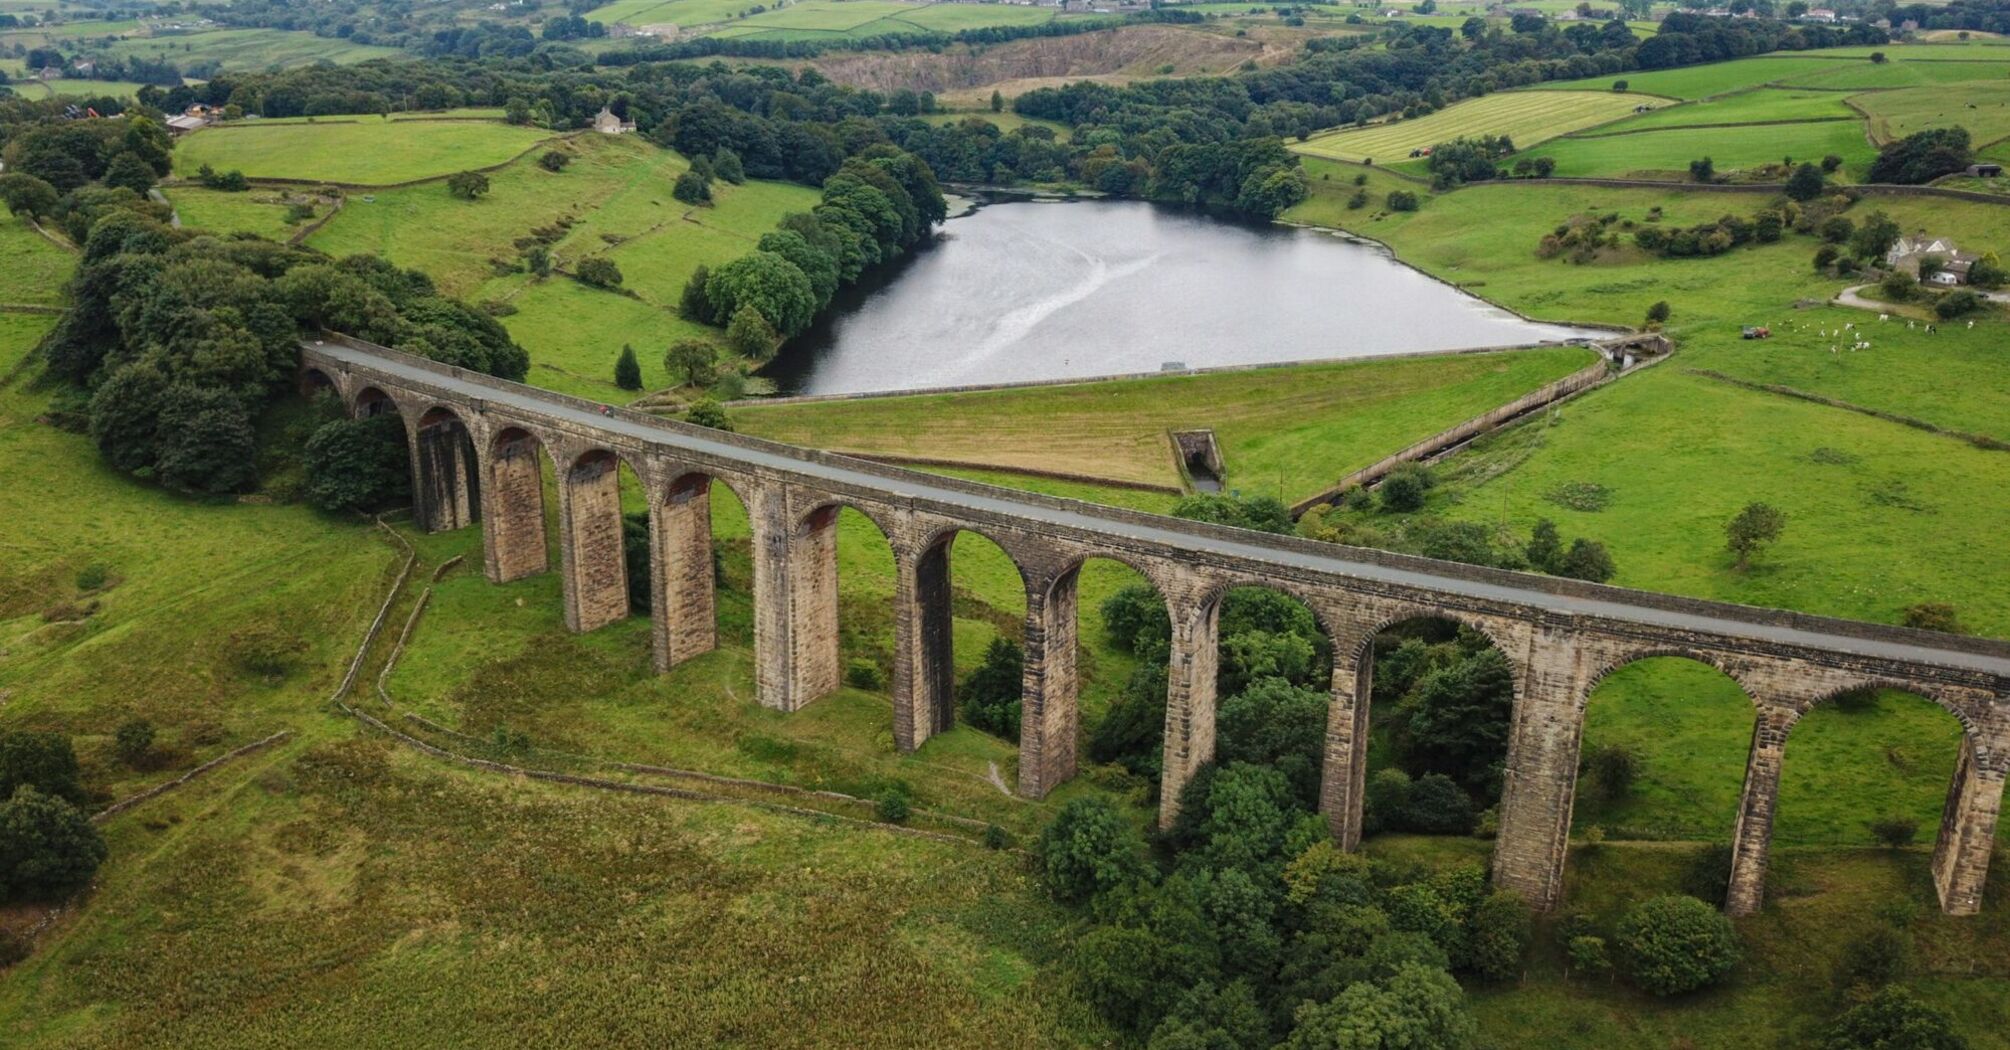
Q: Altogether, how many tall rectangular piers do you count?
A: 12